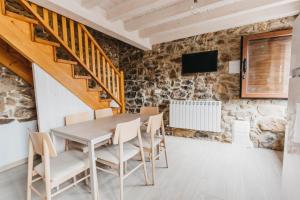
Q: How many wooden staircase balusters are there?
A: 13